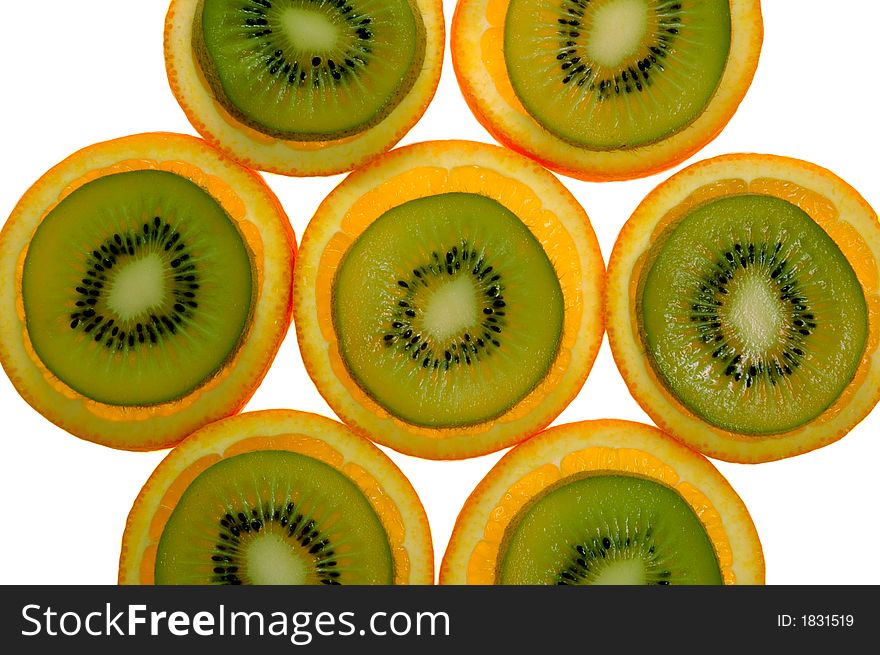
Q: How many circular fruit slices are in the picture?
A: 14